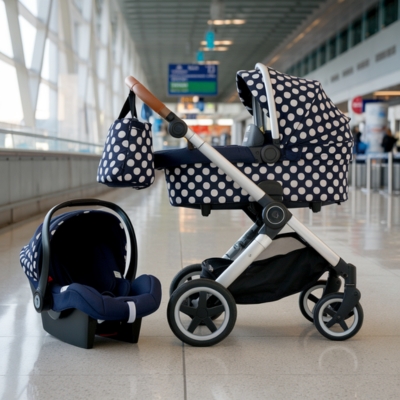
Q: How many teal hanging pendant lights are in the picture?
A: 2